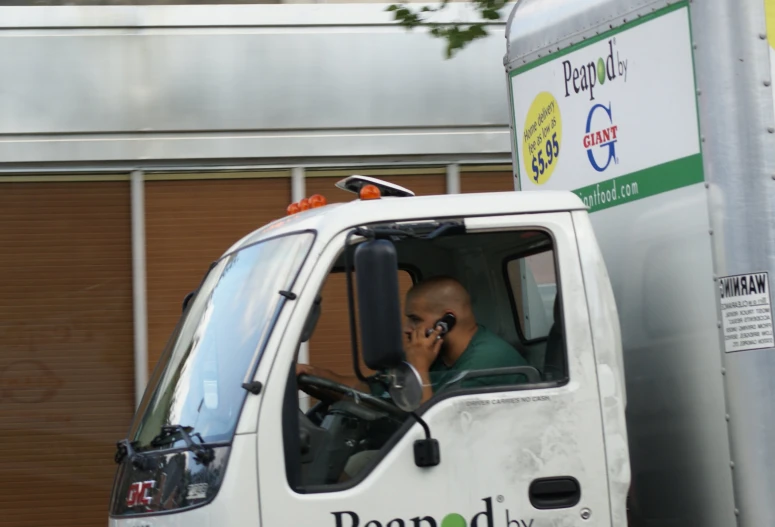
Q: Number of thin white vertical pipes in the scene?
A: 3